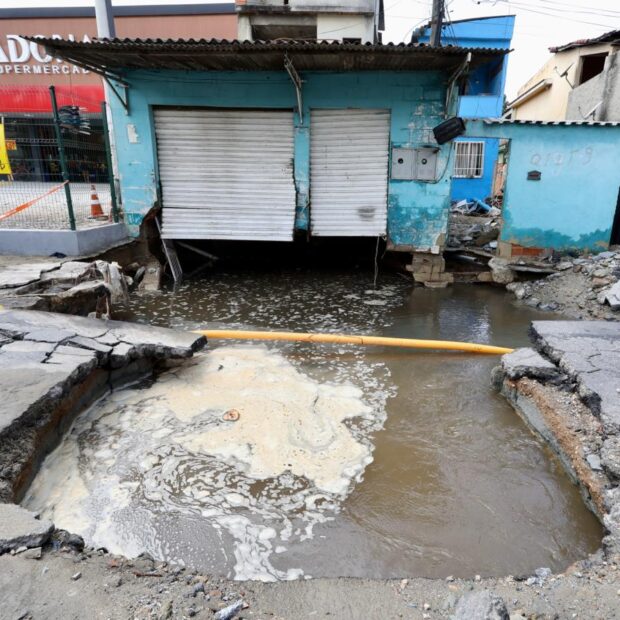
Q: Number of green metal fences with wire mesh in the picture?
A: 1